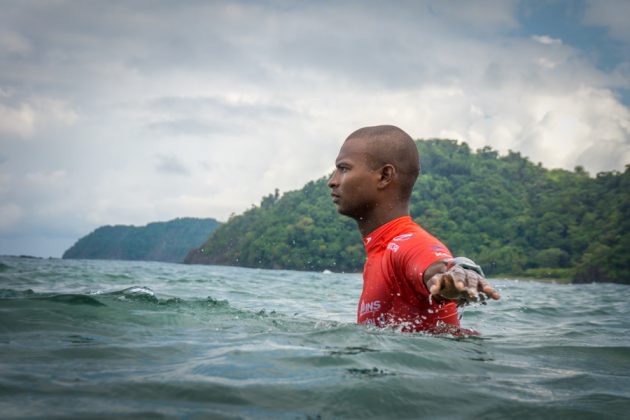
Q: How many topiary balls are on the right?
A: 0